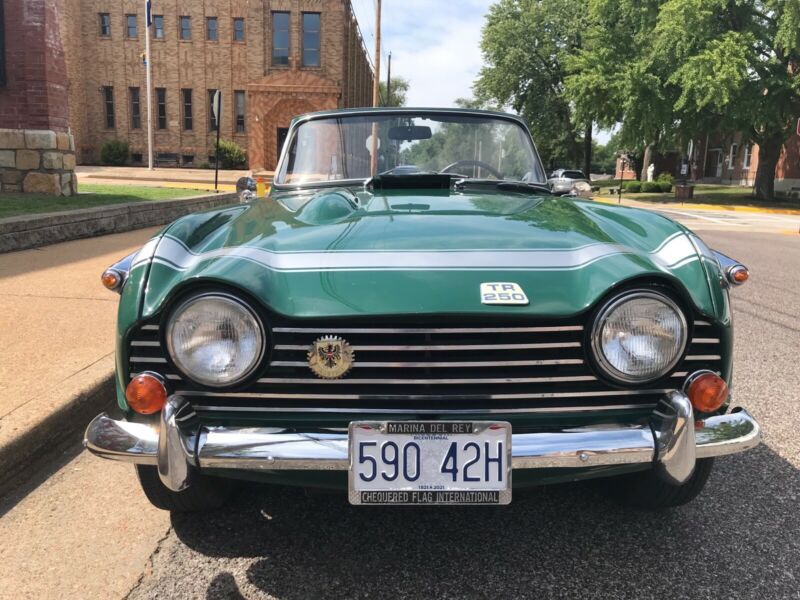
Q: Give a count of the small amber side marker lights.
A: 2